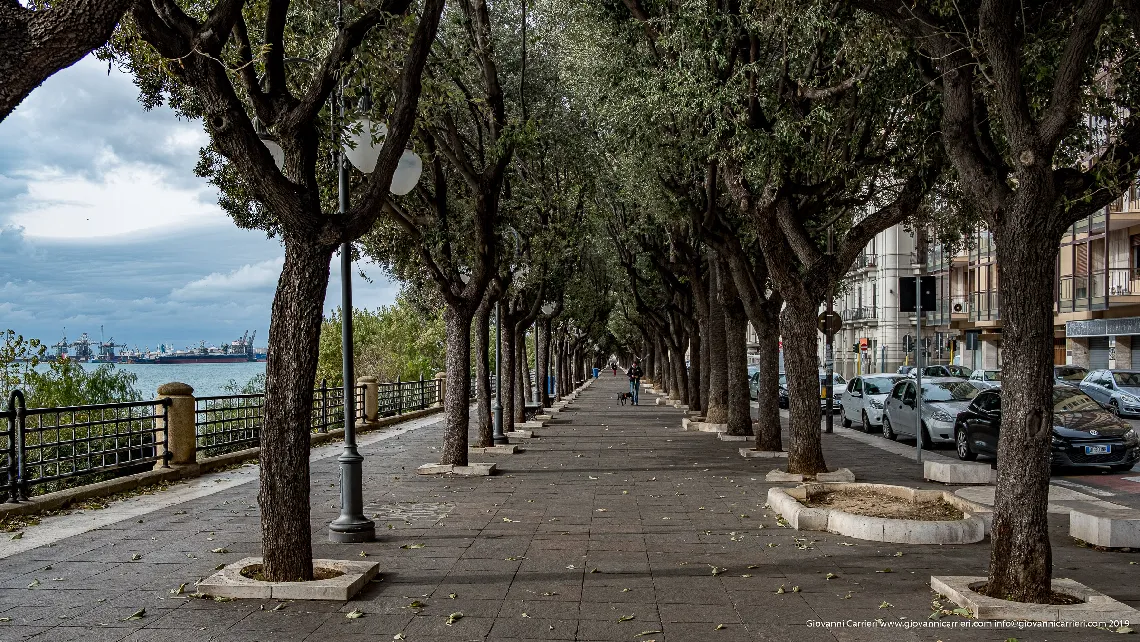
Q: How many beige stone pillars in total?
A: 3